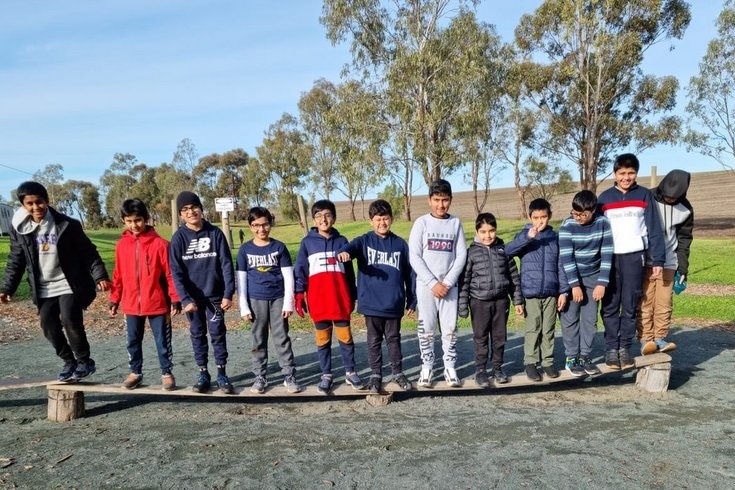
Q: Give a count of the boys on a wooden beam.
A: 12